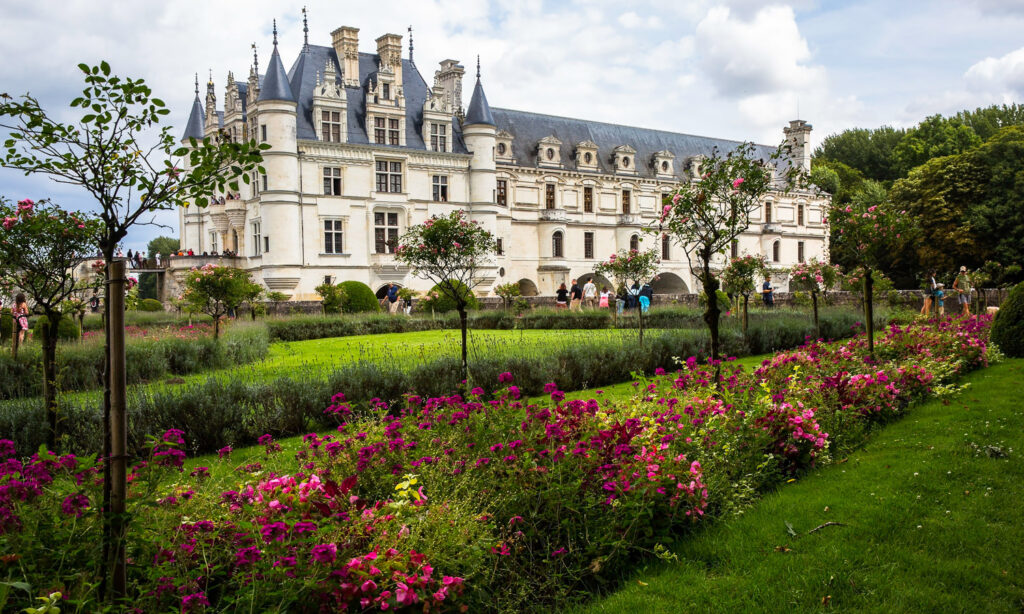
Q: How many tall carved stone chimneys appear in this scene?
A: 4